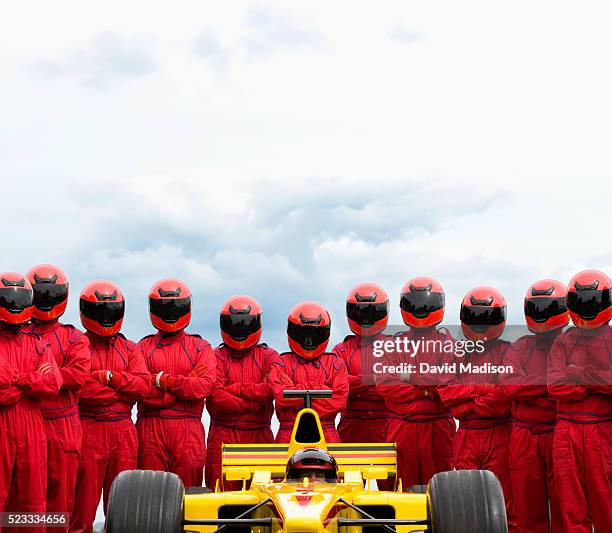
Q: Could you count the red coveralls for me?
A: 11